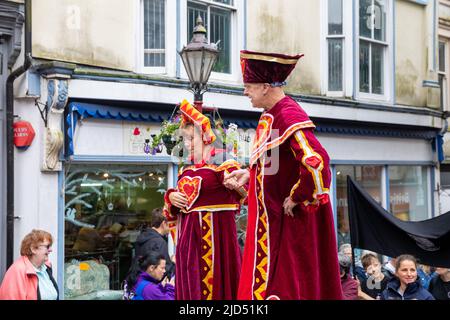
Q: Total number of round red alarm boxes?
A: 1